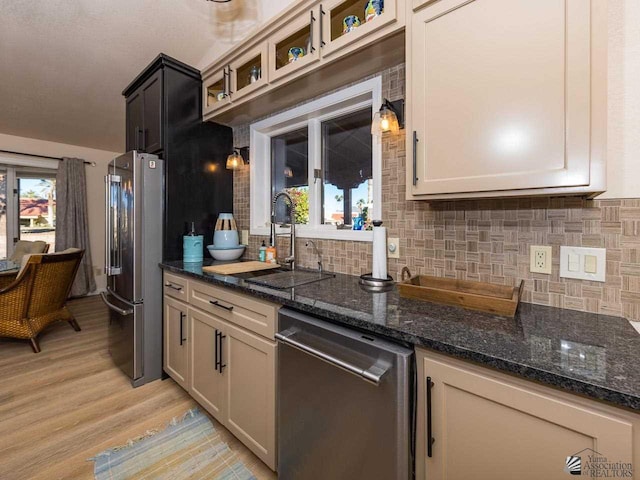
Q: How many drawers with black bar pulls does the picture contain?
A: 2